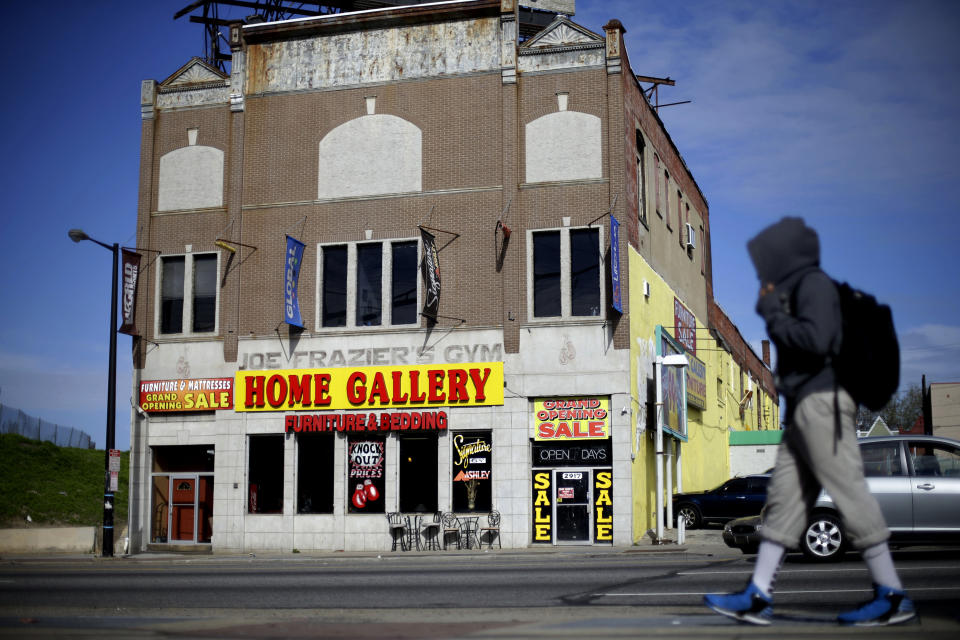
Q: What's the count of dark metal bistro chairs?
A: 4